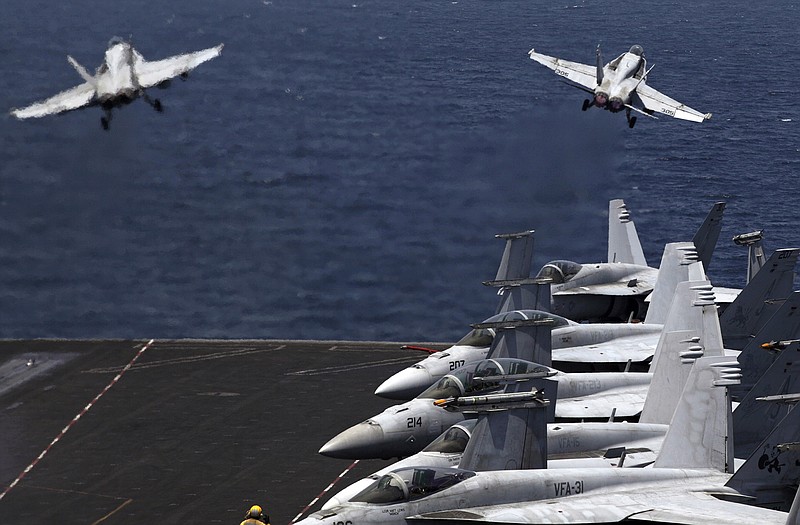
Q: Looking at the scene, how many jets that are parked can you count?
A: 5